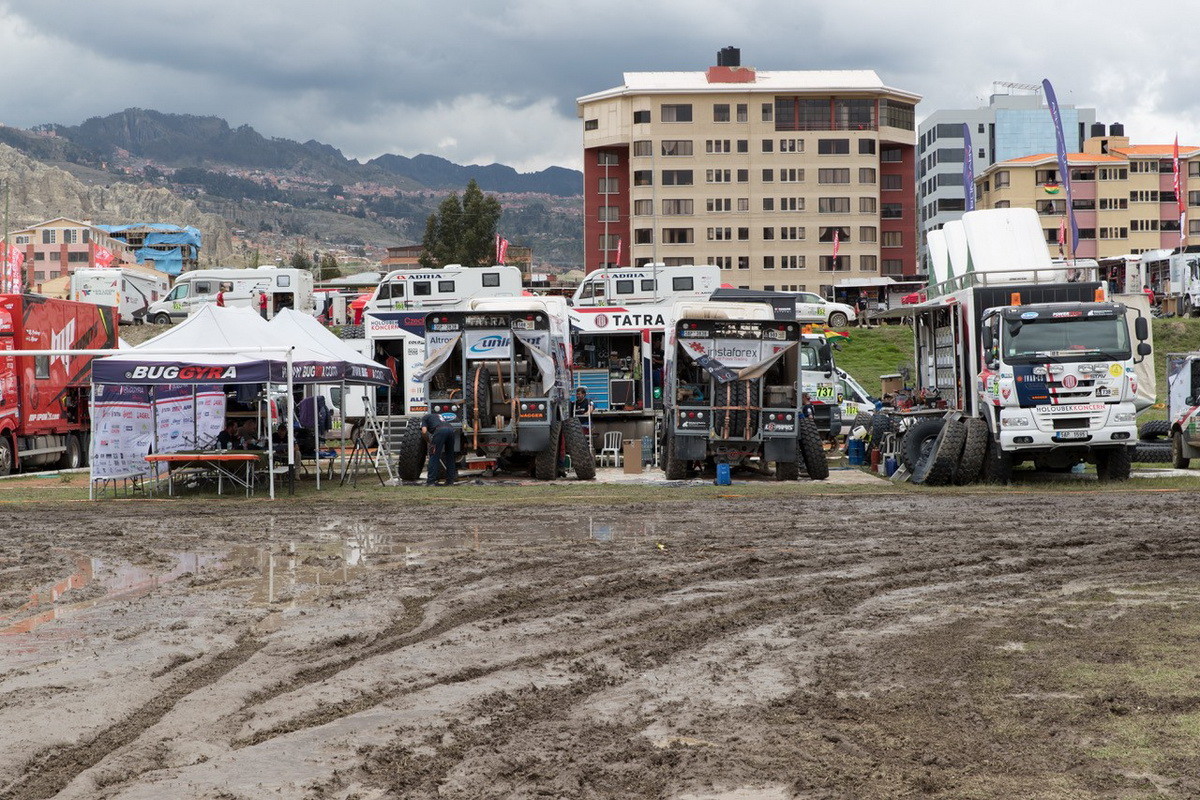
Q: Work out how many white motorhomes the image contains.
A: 4